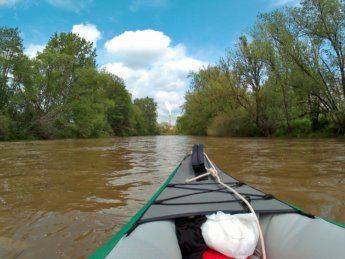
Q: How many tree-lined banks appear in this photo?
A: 2